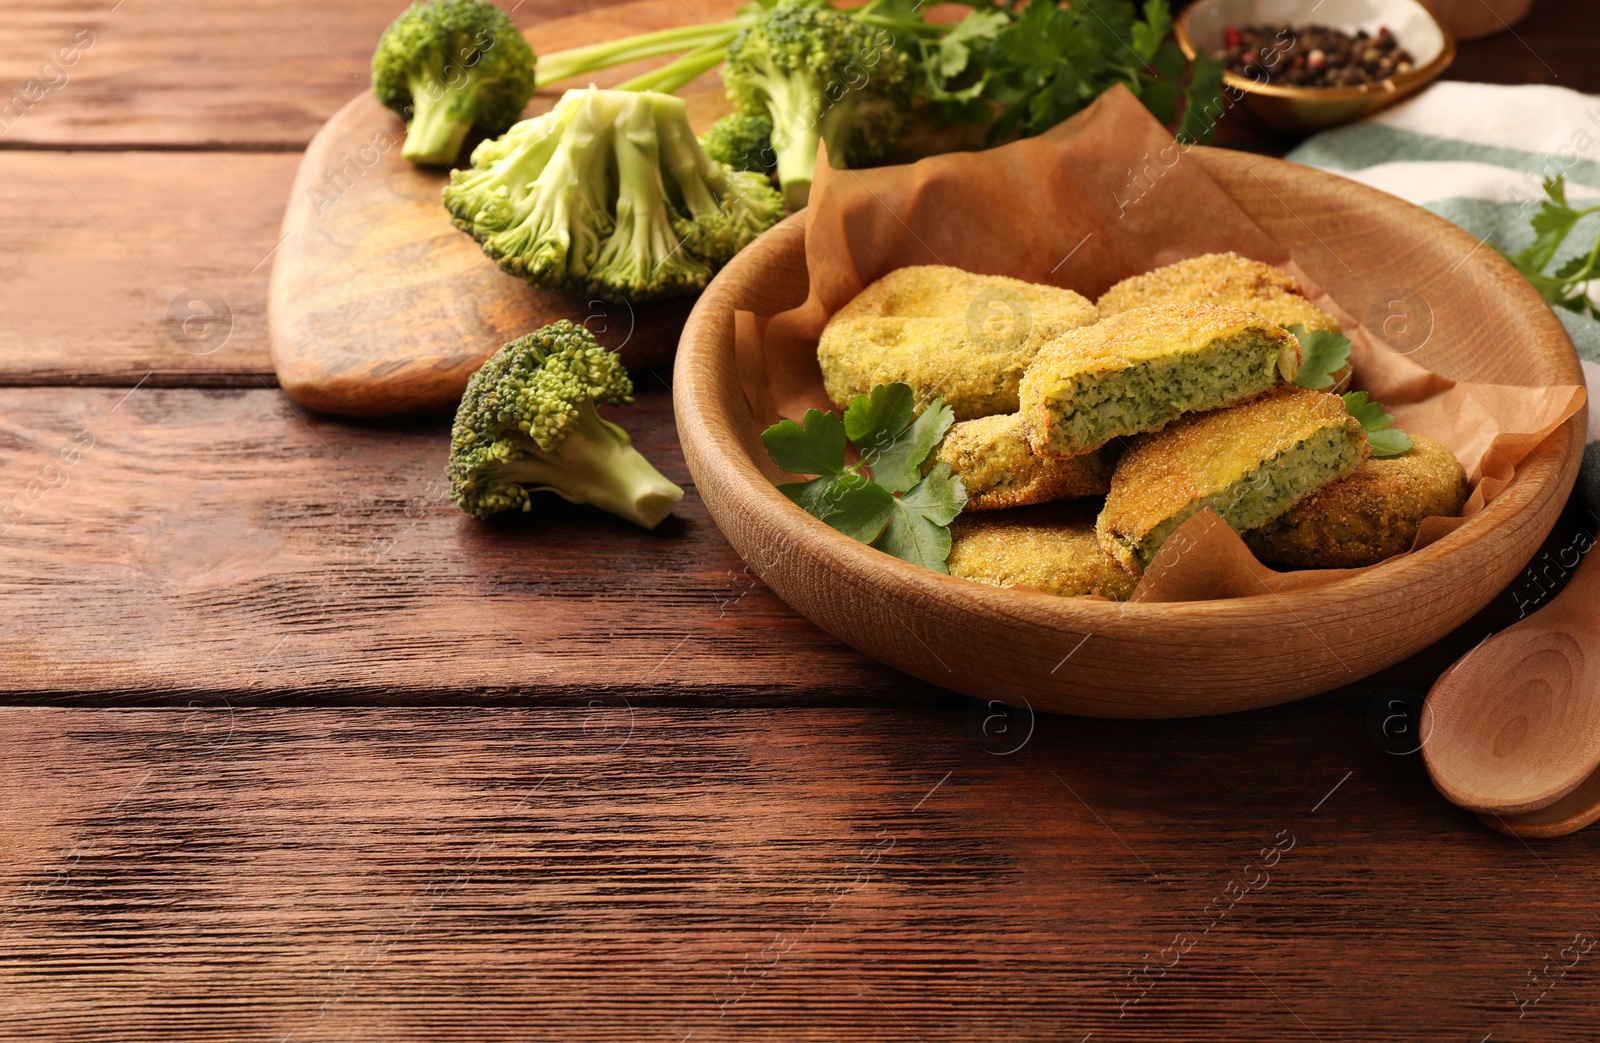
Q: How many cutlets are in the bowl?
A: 7